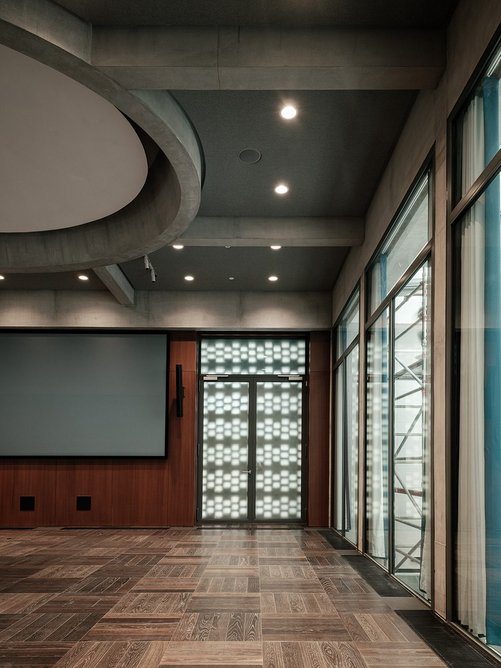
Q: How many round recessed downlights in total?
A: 8